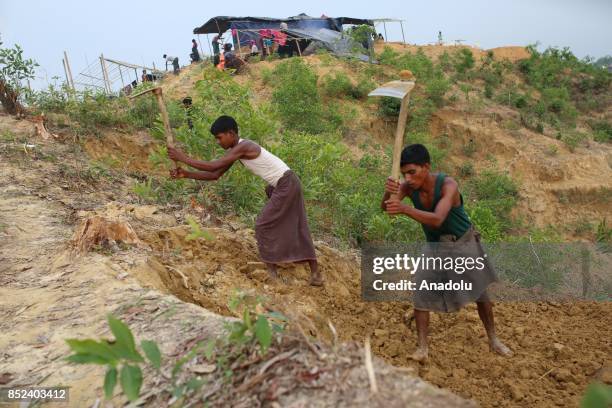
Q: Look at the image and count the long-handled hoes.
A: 2